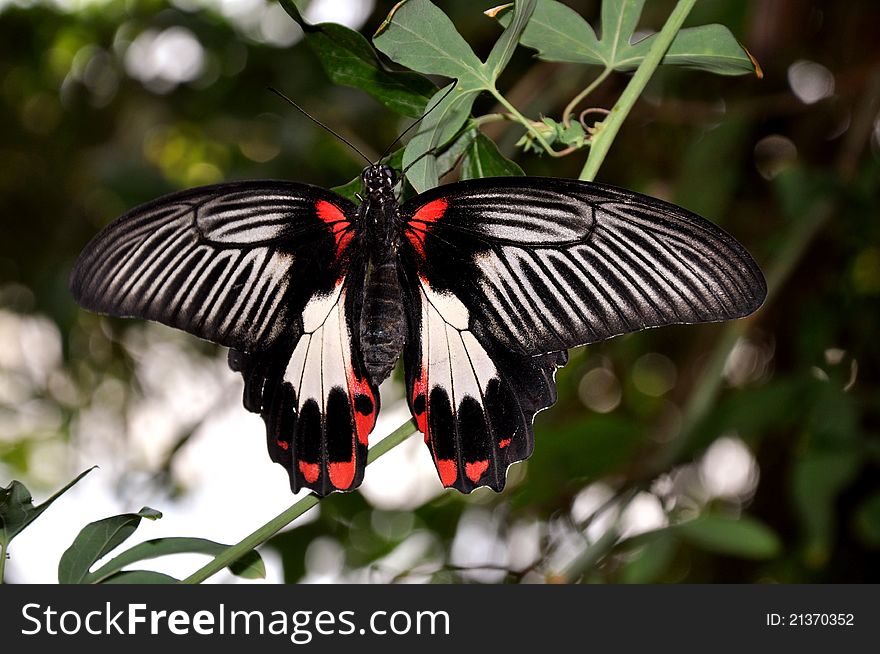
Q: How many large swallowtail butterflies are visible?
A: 1